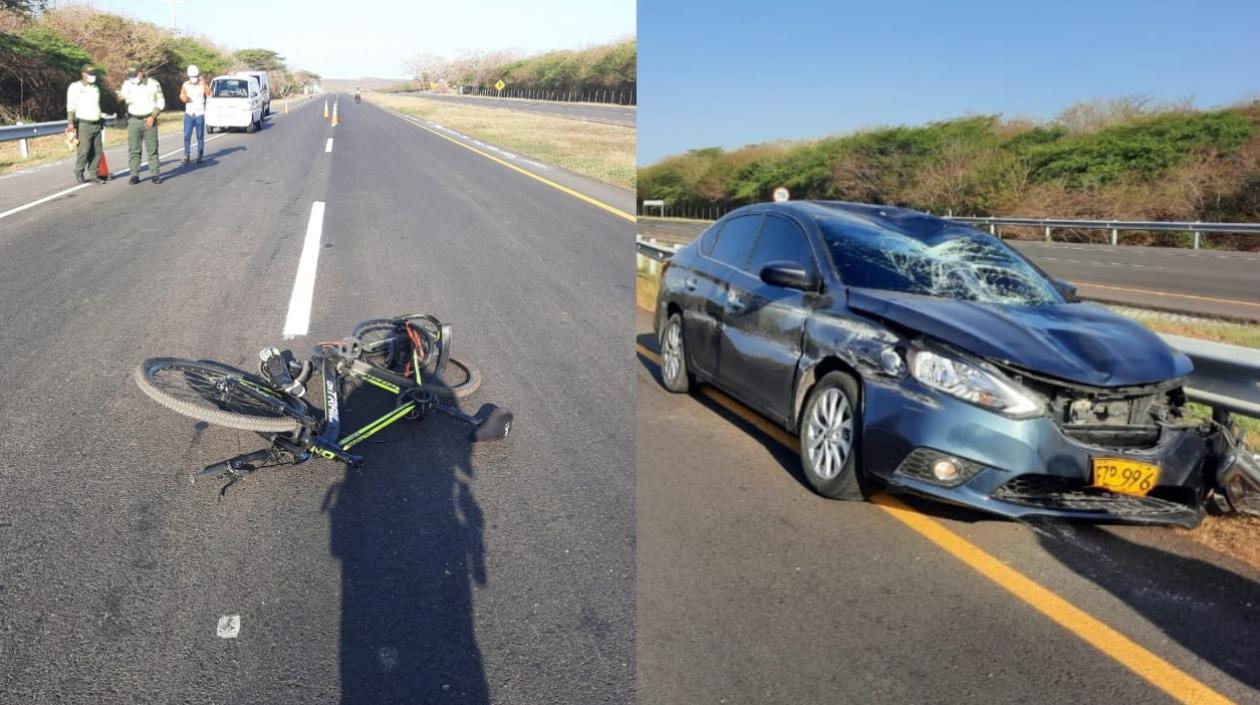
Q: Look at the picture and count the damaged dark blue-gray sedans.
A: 1